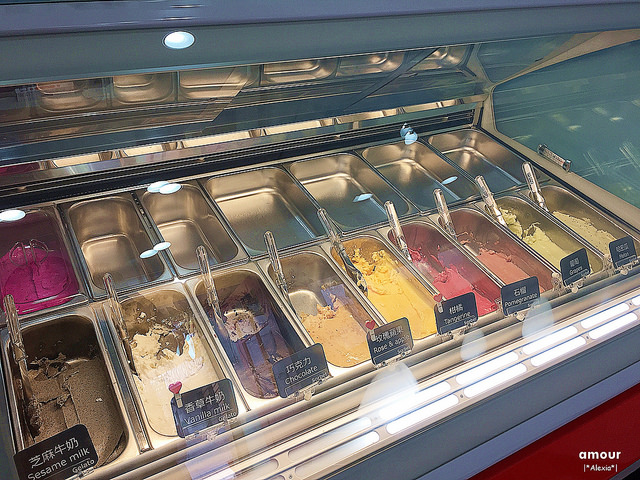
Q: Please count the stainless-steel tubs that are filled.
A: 10